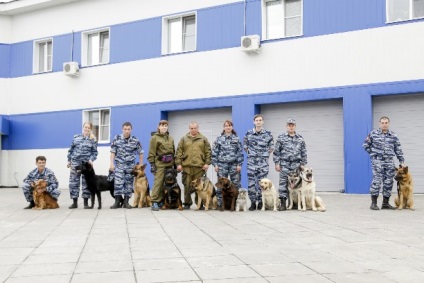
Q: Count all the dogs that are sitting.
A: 10